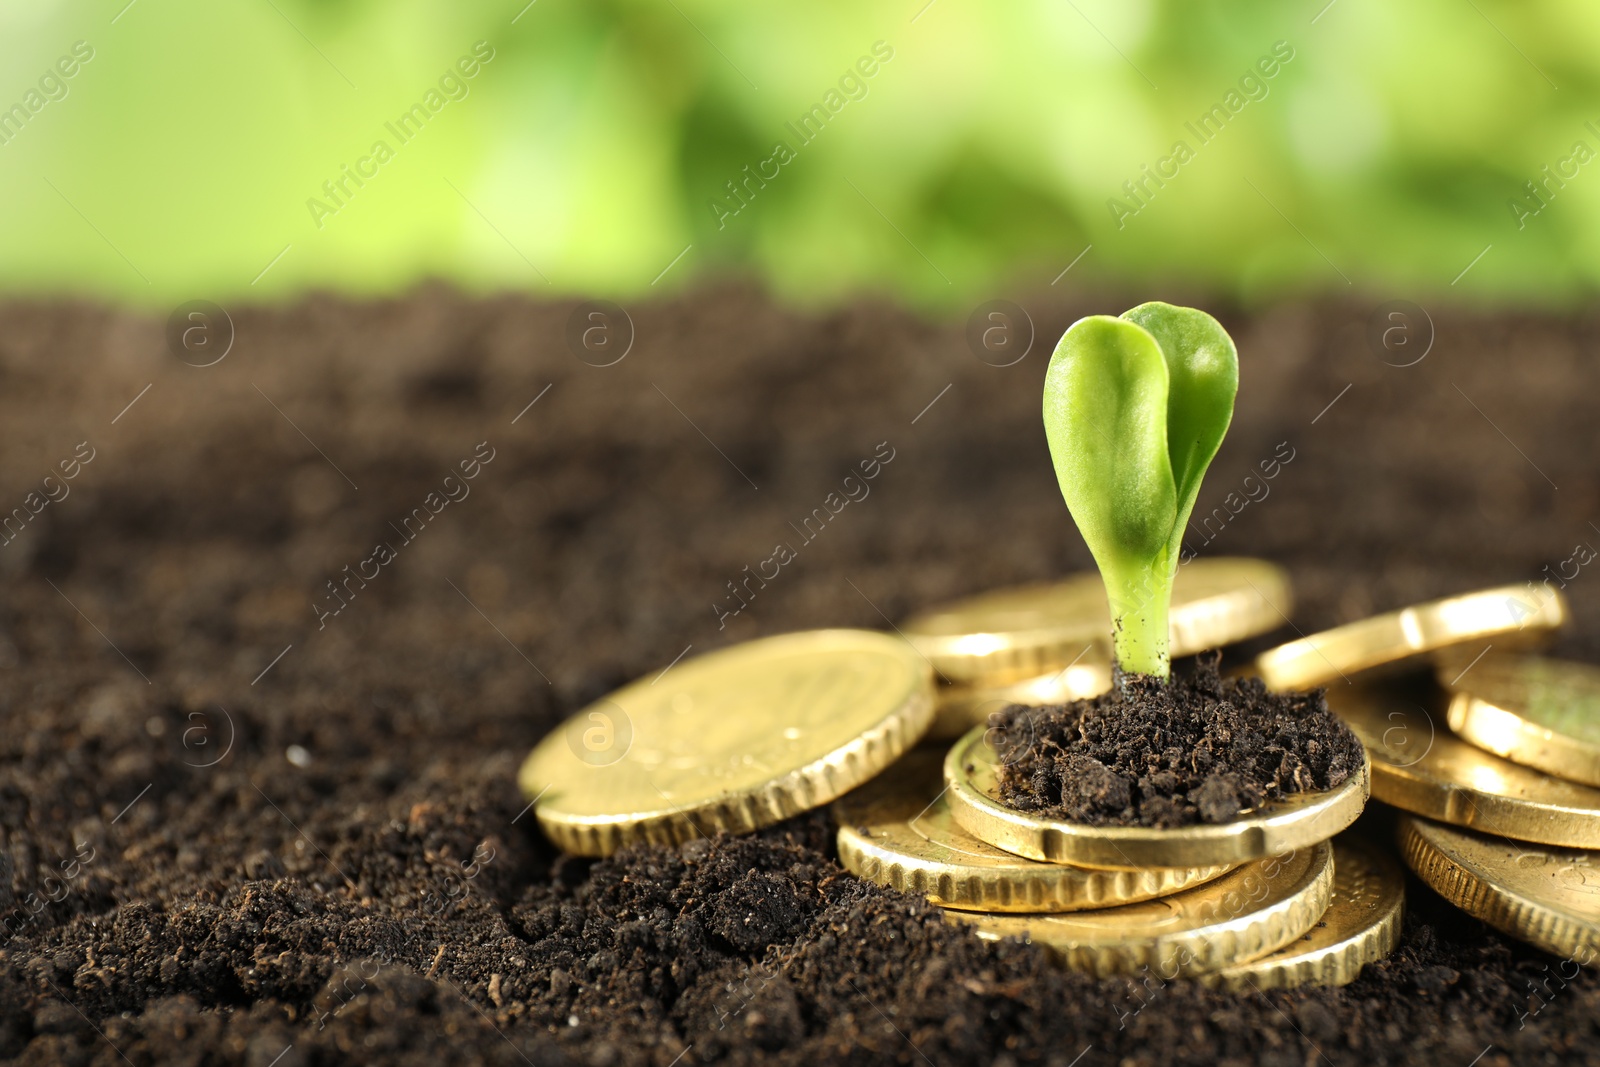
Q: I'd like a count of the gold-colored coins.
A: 11